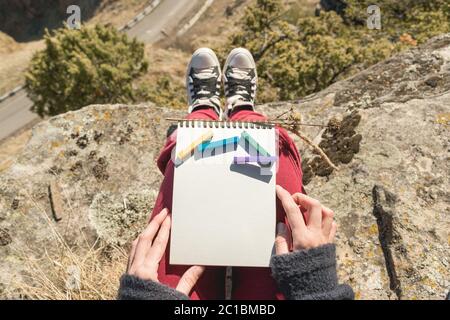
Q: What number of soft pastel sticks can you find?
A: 4